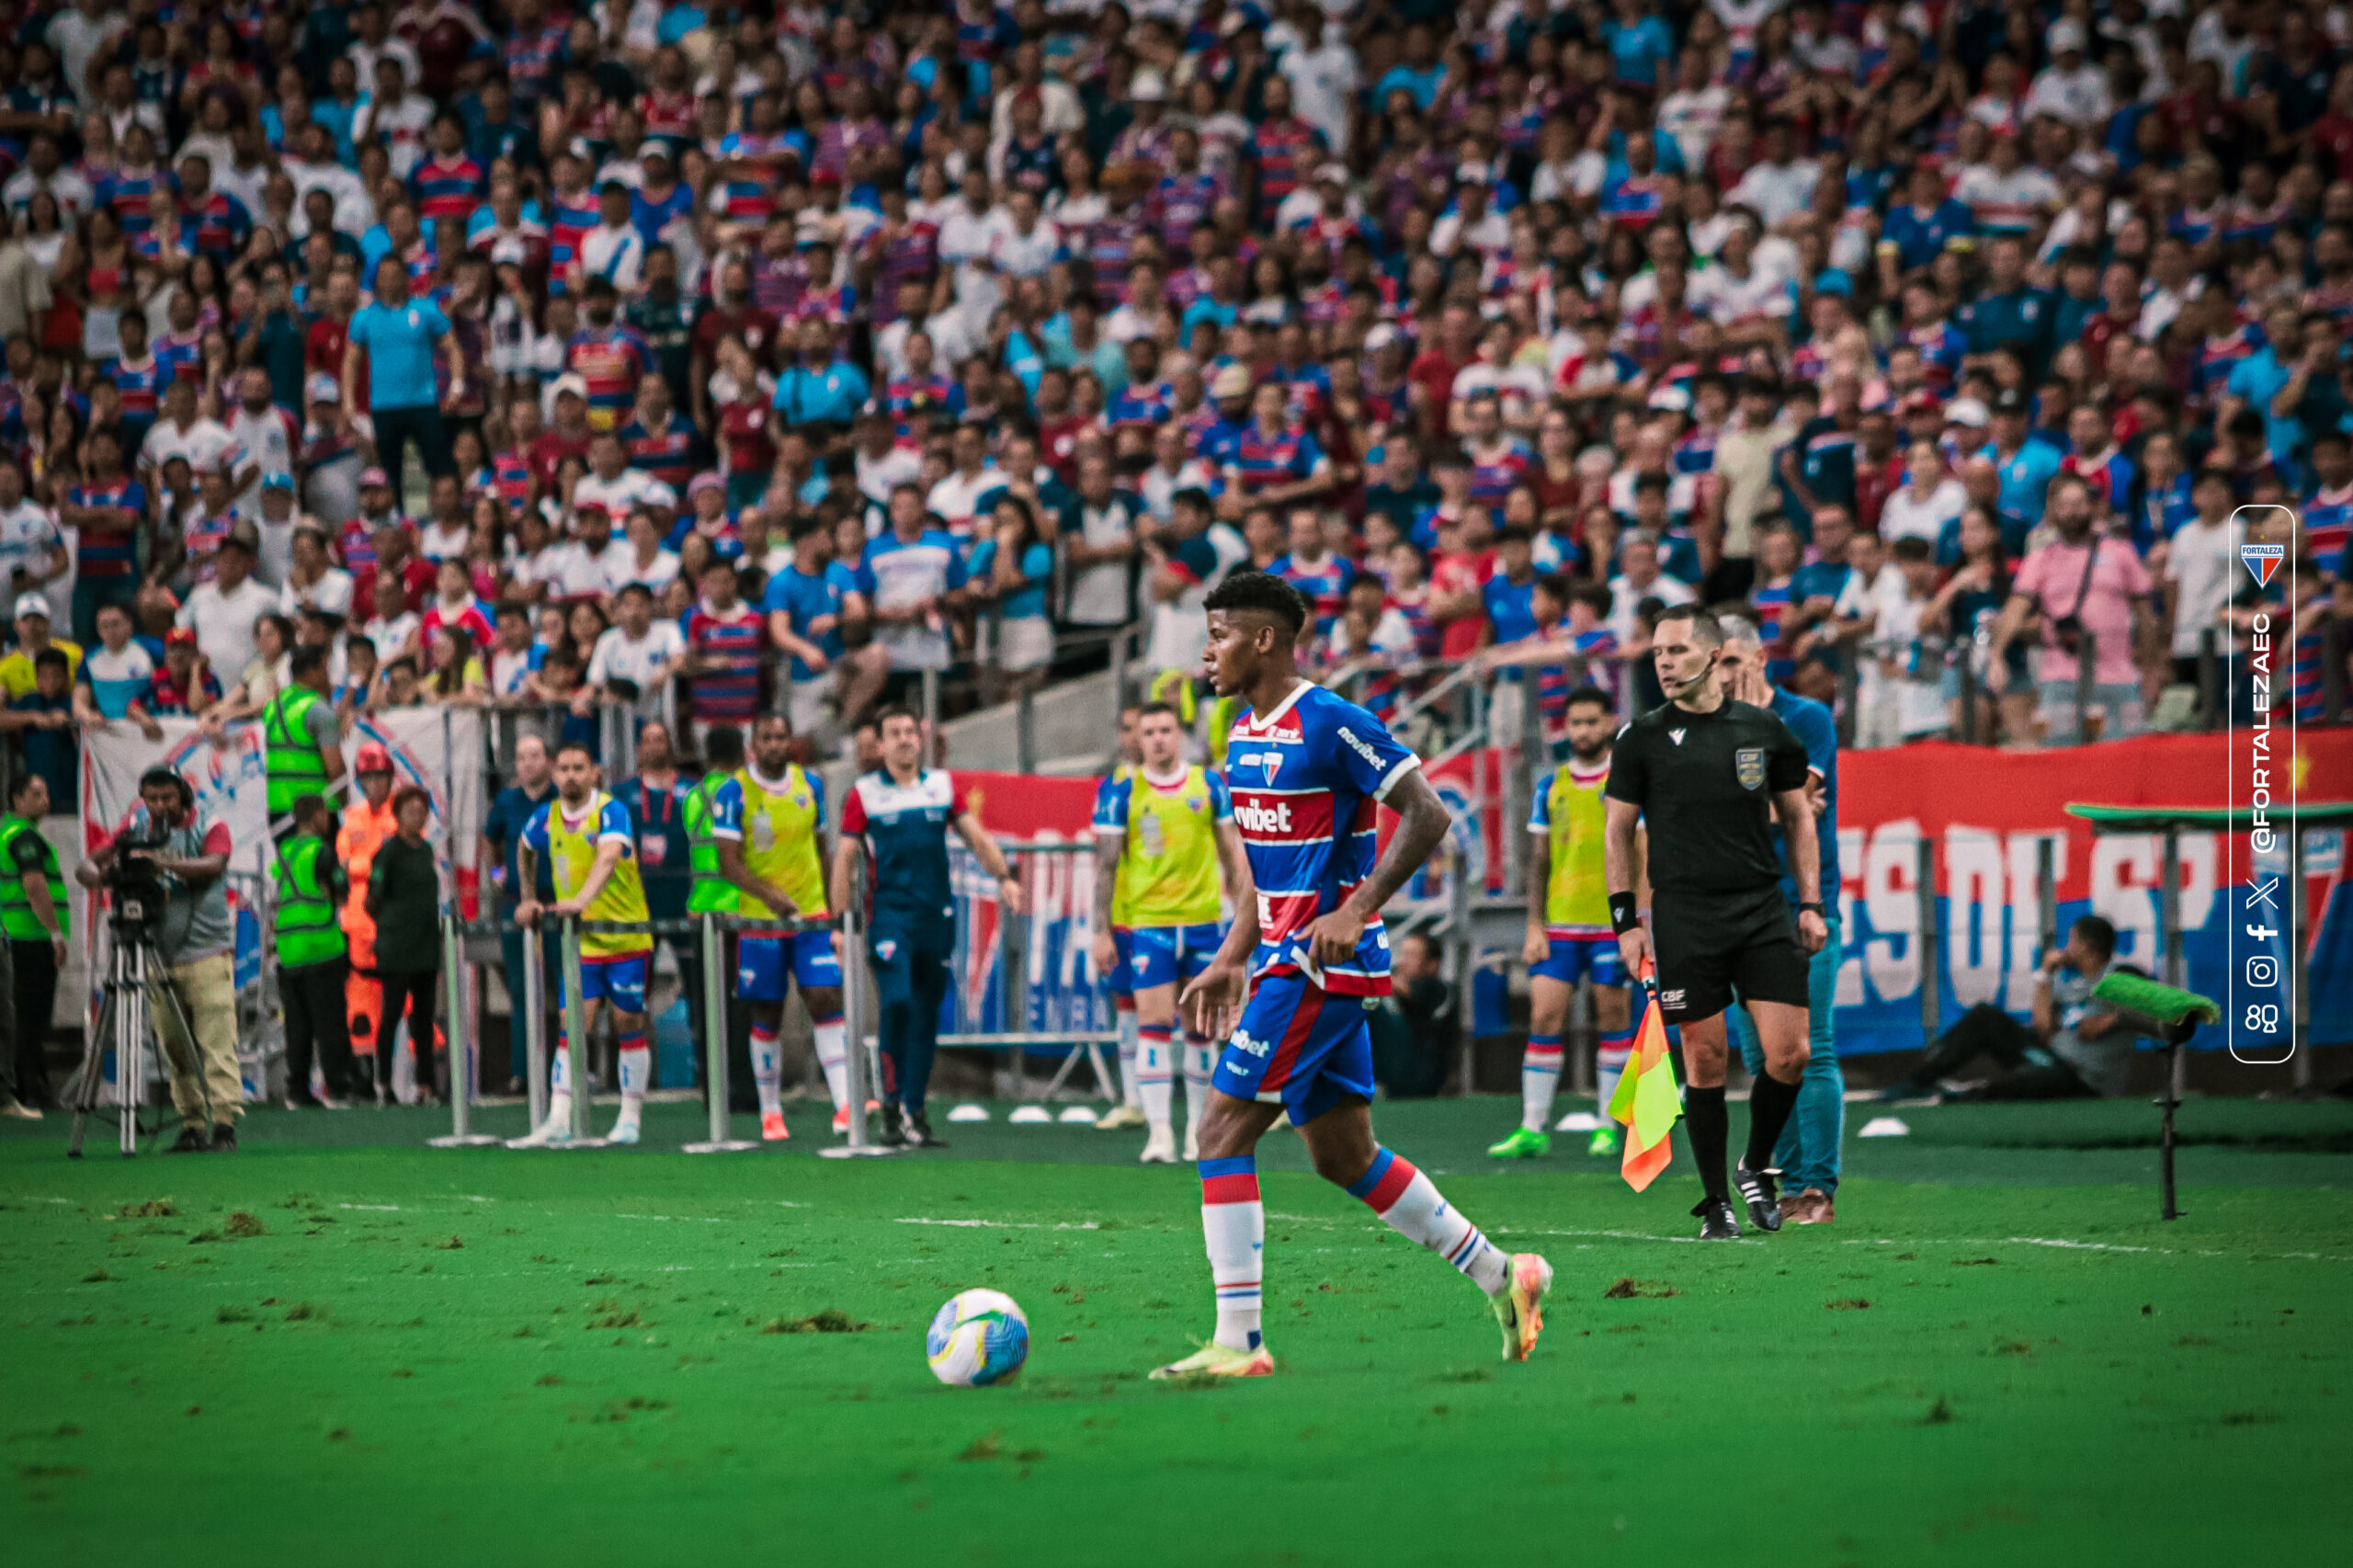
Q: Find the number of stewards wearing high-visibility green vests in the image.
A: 4